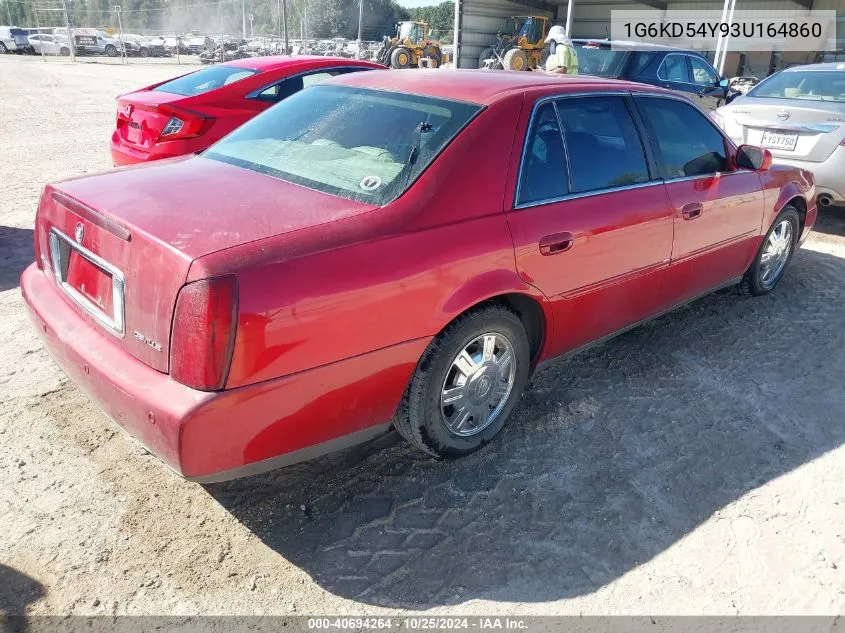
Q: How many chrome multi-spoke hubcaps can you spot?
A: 2